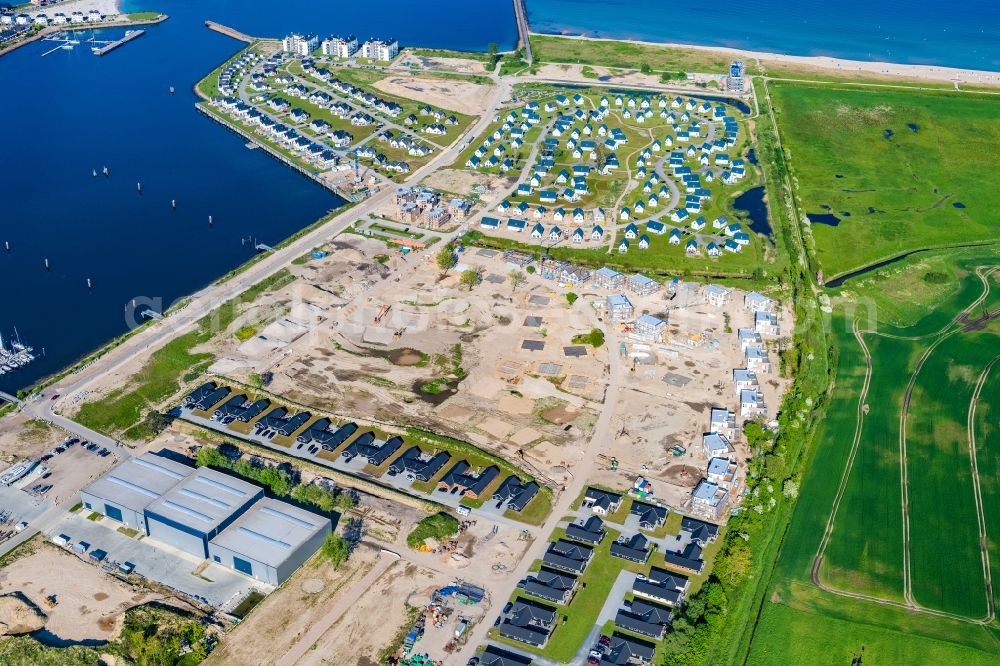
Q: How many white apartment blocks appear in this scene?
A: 3